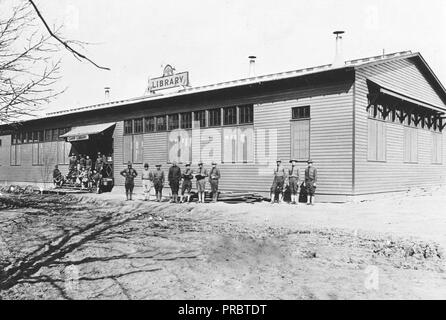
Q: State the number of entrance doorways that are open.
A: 1